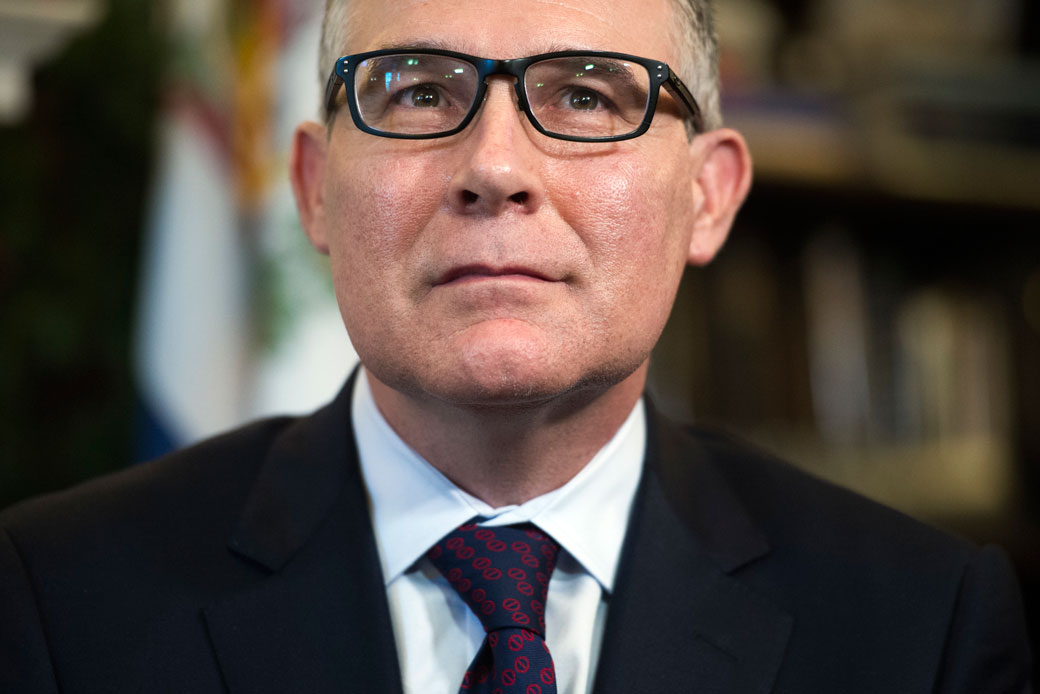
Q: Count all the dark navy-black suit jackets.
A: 1